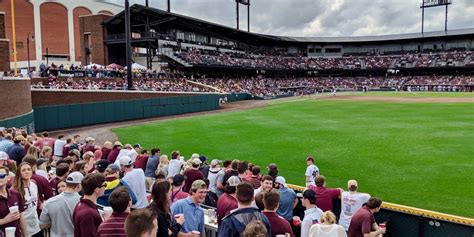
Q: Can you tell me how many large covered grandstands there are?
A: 1